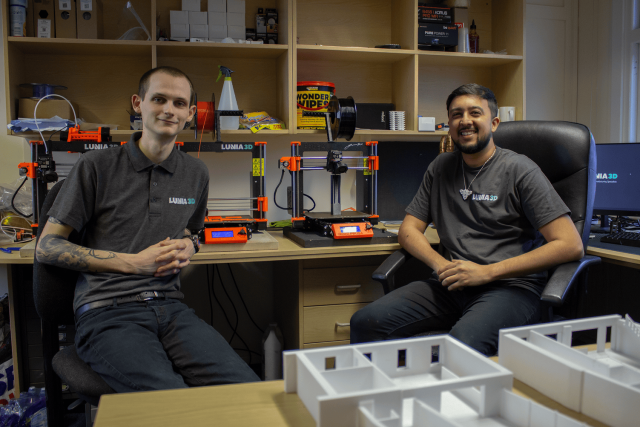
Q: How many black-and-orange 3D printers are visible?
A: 3